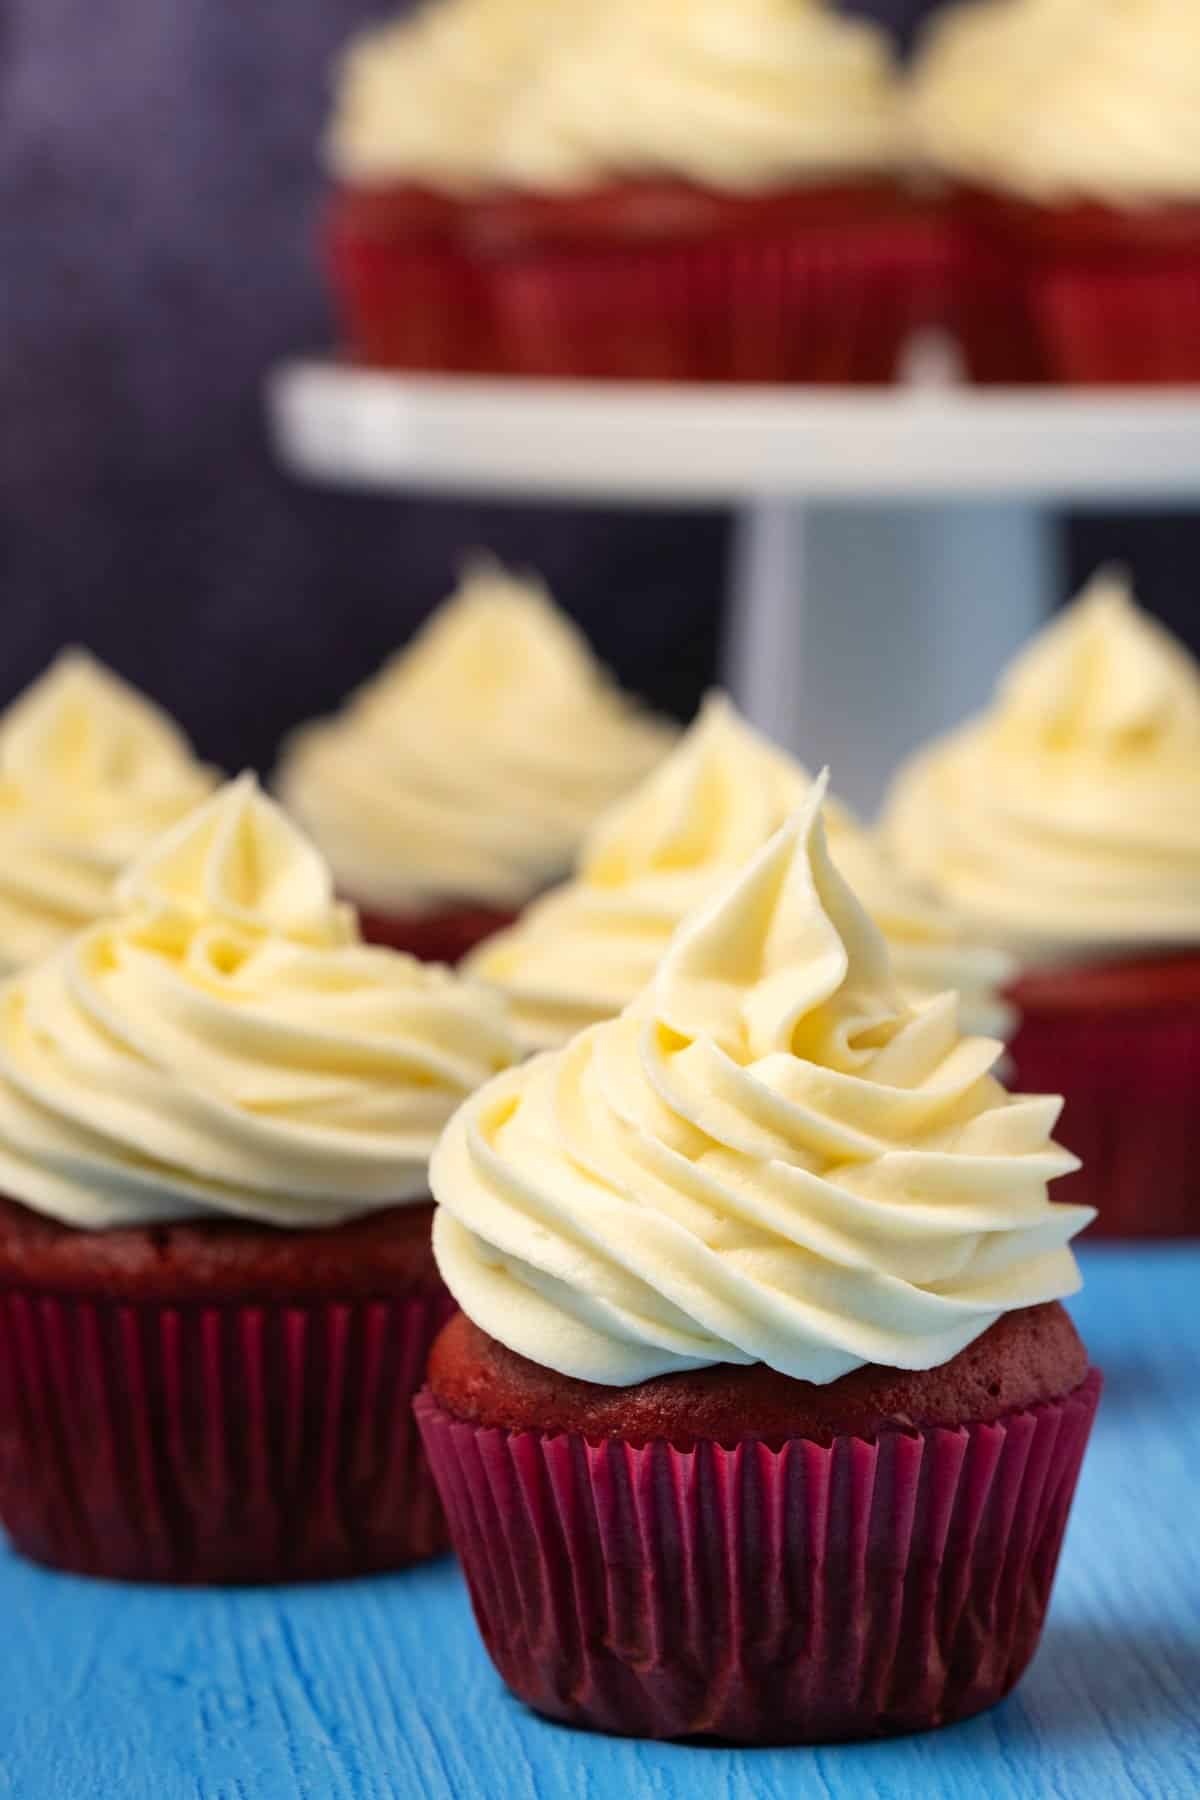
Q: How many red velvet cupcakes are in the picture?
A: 9